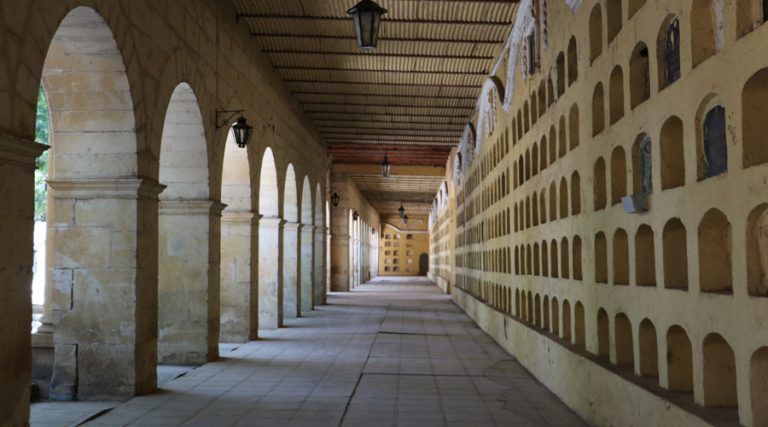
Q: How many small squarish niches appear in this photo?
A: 15